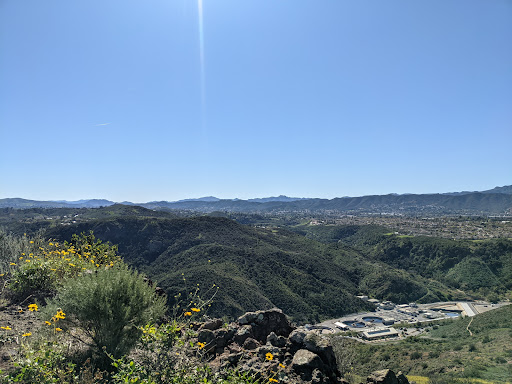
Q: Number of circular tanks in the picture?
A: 2